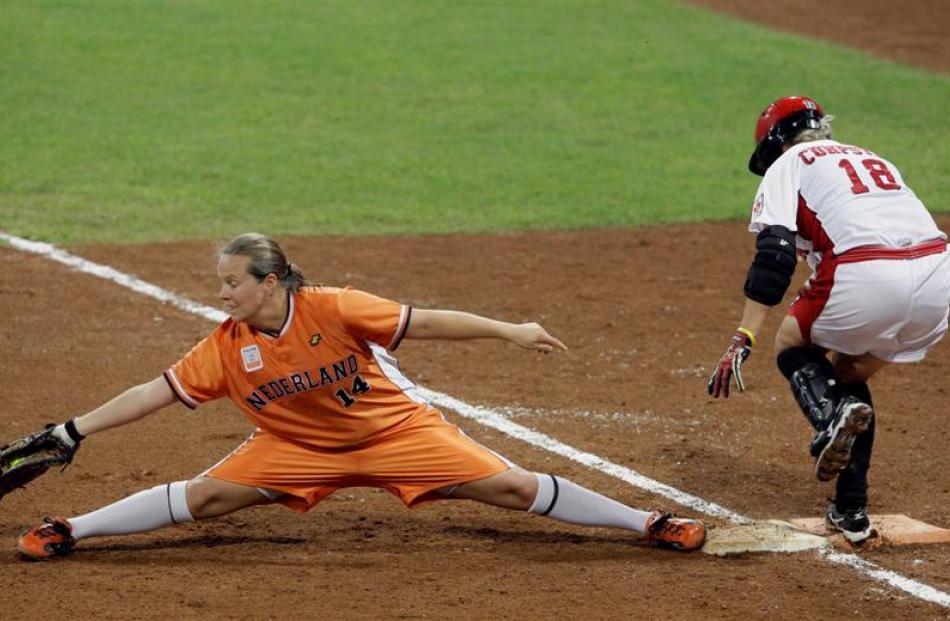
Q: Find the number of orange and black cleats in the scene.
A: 2